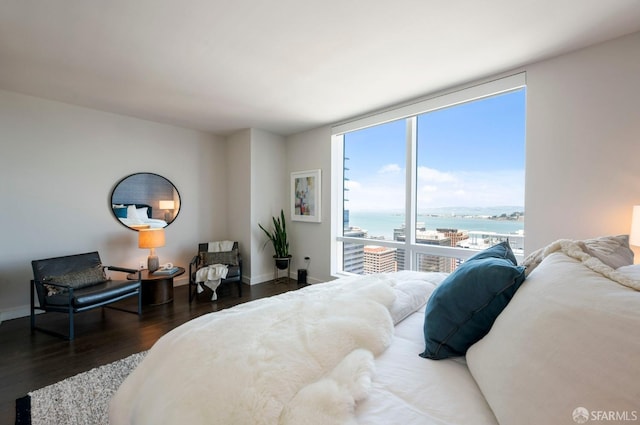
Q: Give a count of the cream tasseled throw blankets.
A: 1